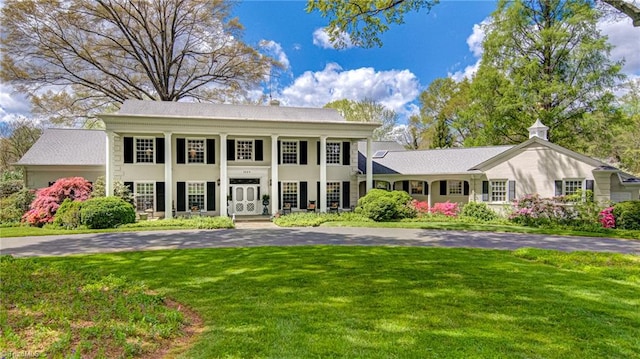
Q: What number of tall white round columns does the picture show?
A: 6